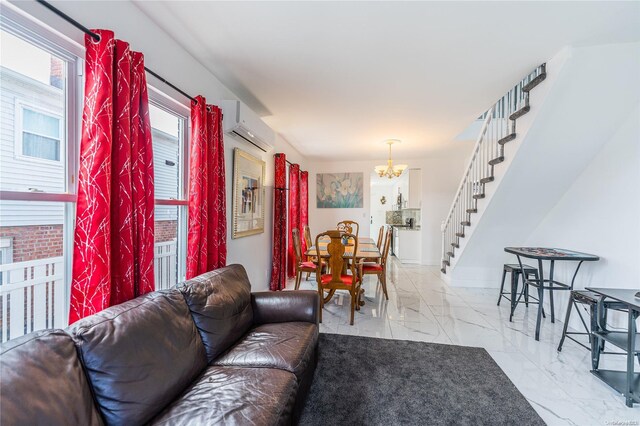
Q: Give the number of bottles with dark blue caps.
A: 0